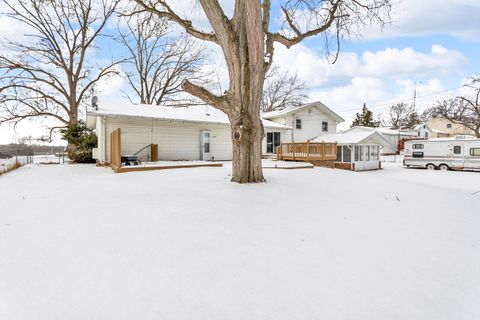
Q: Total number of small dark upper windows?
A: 2